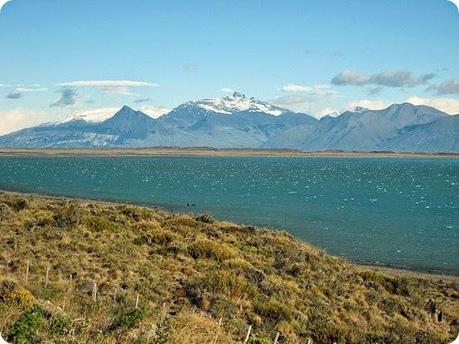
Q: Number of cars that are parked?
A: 0